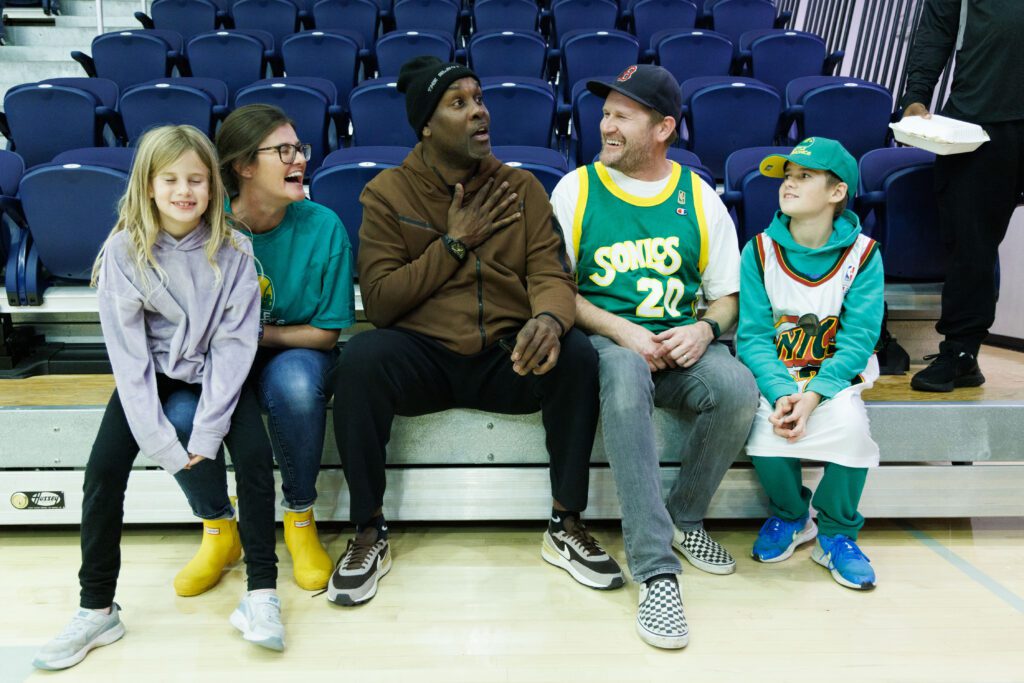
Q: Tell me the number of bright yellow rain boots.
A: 2